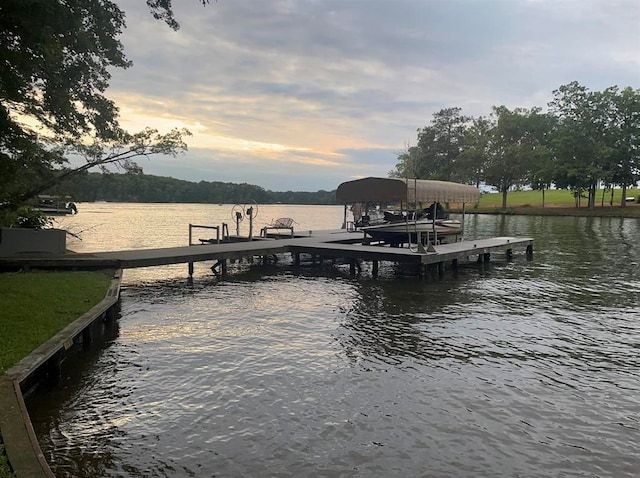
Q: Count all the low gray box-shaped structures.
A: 1